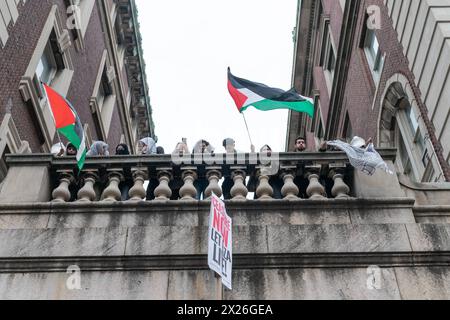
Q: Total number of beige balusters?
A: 12